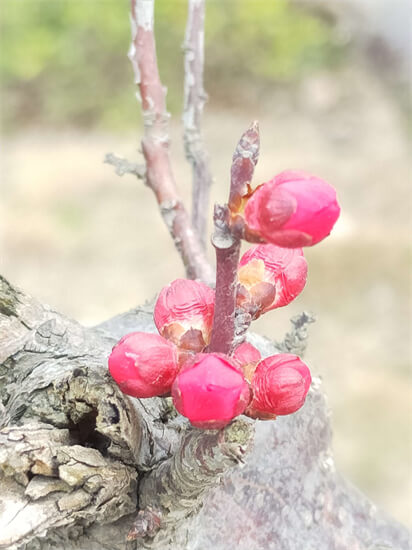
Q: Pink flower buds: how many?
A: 7